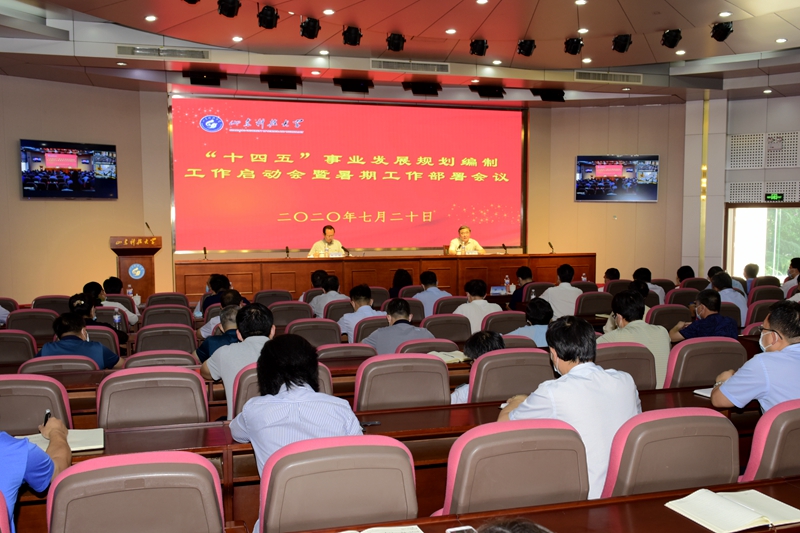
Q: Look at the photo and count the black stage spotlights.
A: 12